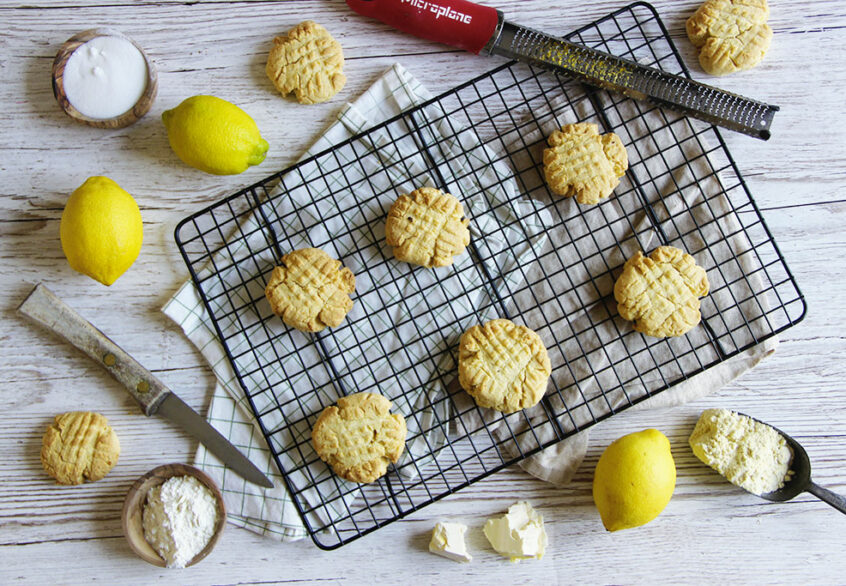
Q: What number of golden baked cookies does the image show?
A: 9